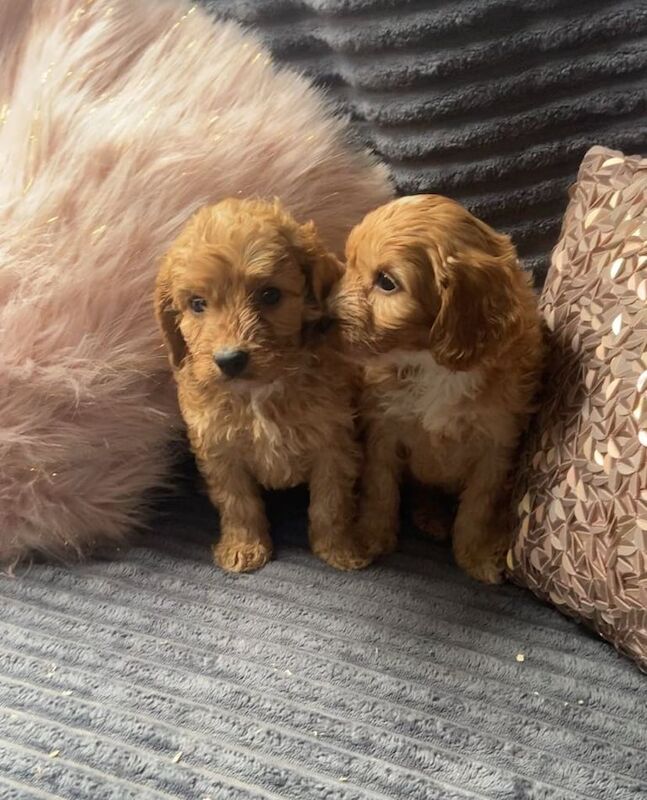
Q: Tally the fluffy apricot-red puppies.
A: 2